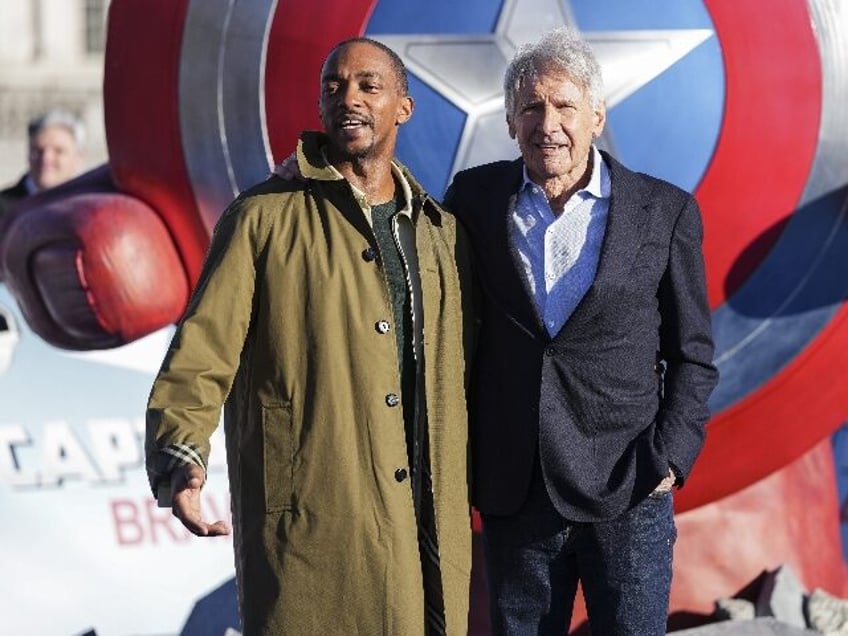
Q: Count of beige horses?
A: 0